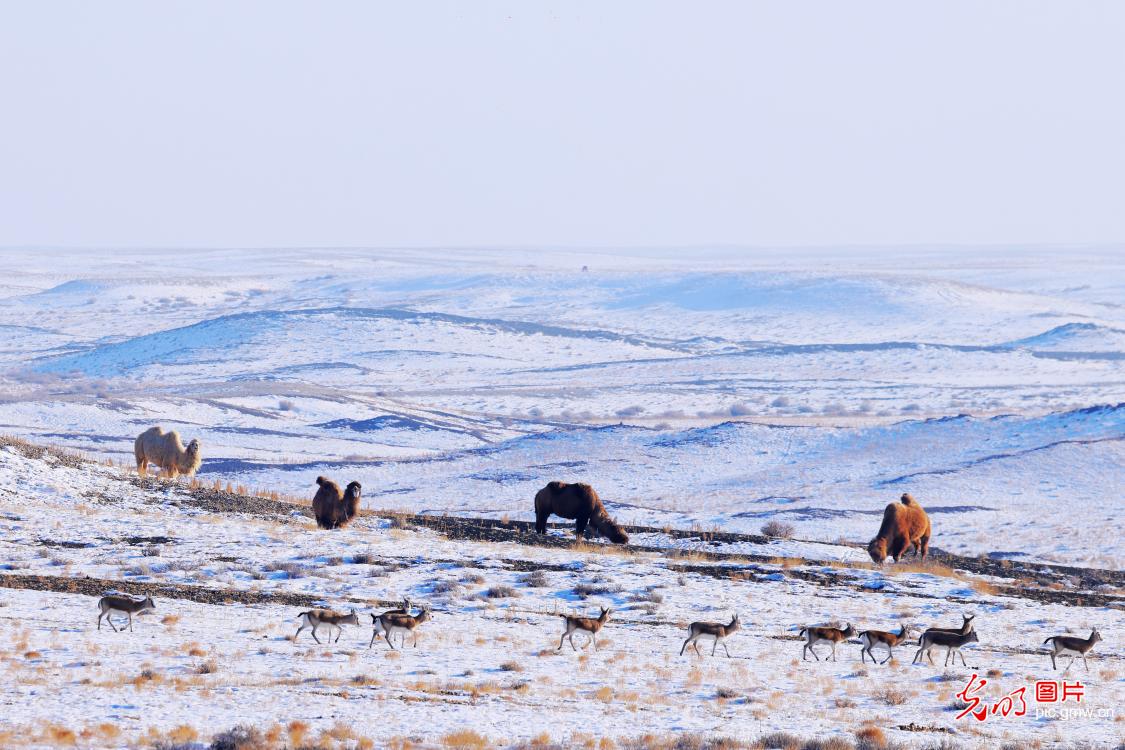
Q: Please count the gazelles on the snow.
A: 11